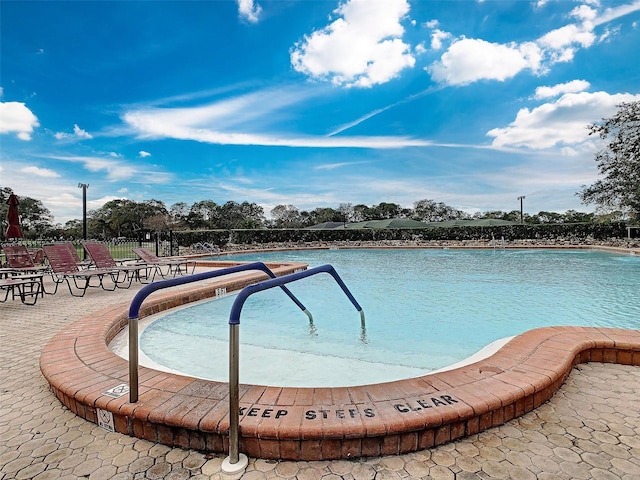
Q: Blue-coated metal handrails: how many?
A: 2